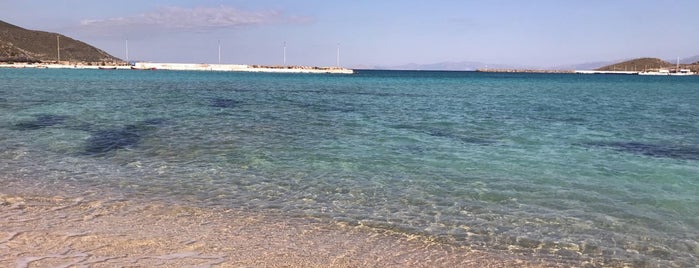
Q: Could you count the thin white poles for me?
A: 5